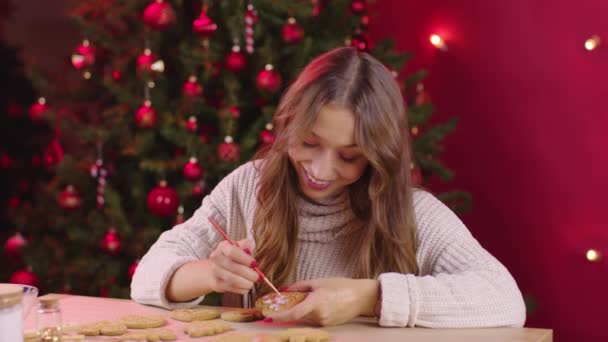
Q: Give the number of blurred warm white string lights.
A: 3